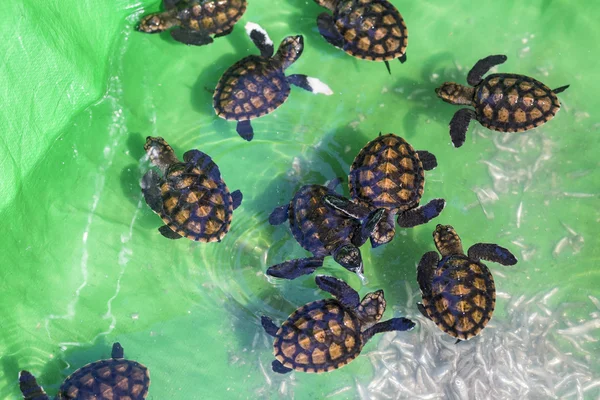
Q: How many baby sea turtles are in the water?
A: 10